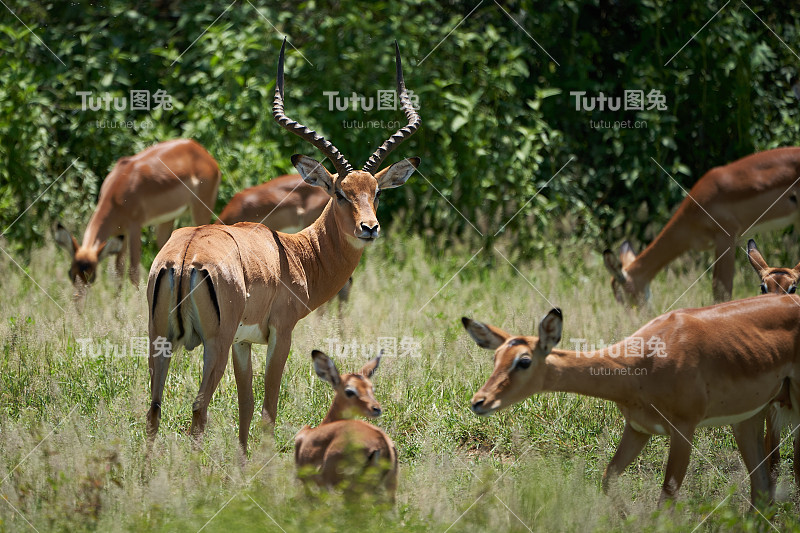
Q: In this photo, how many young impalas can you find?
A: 1